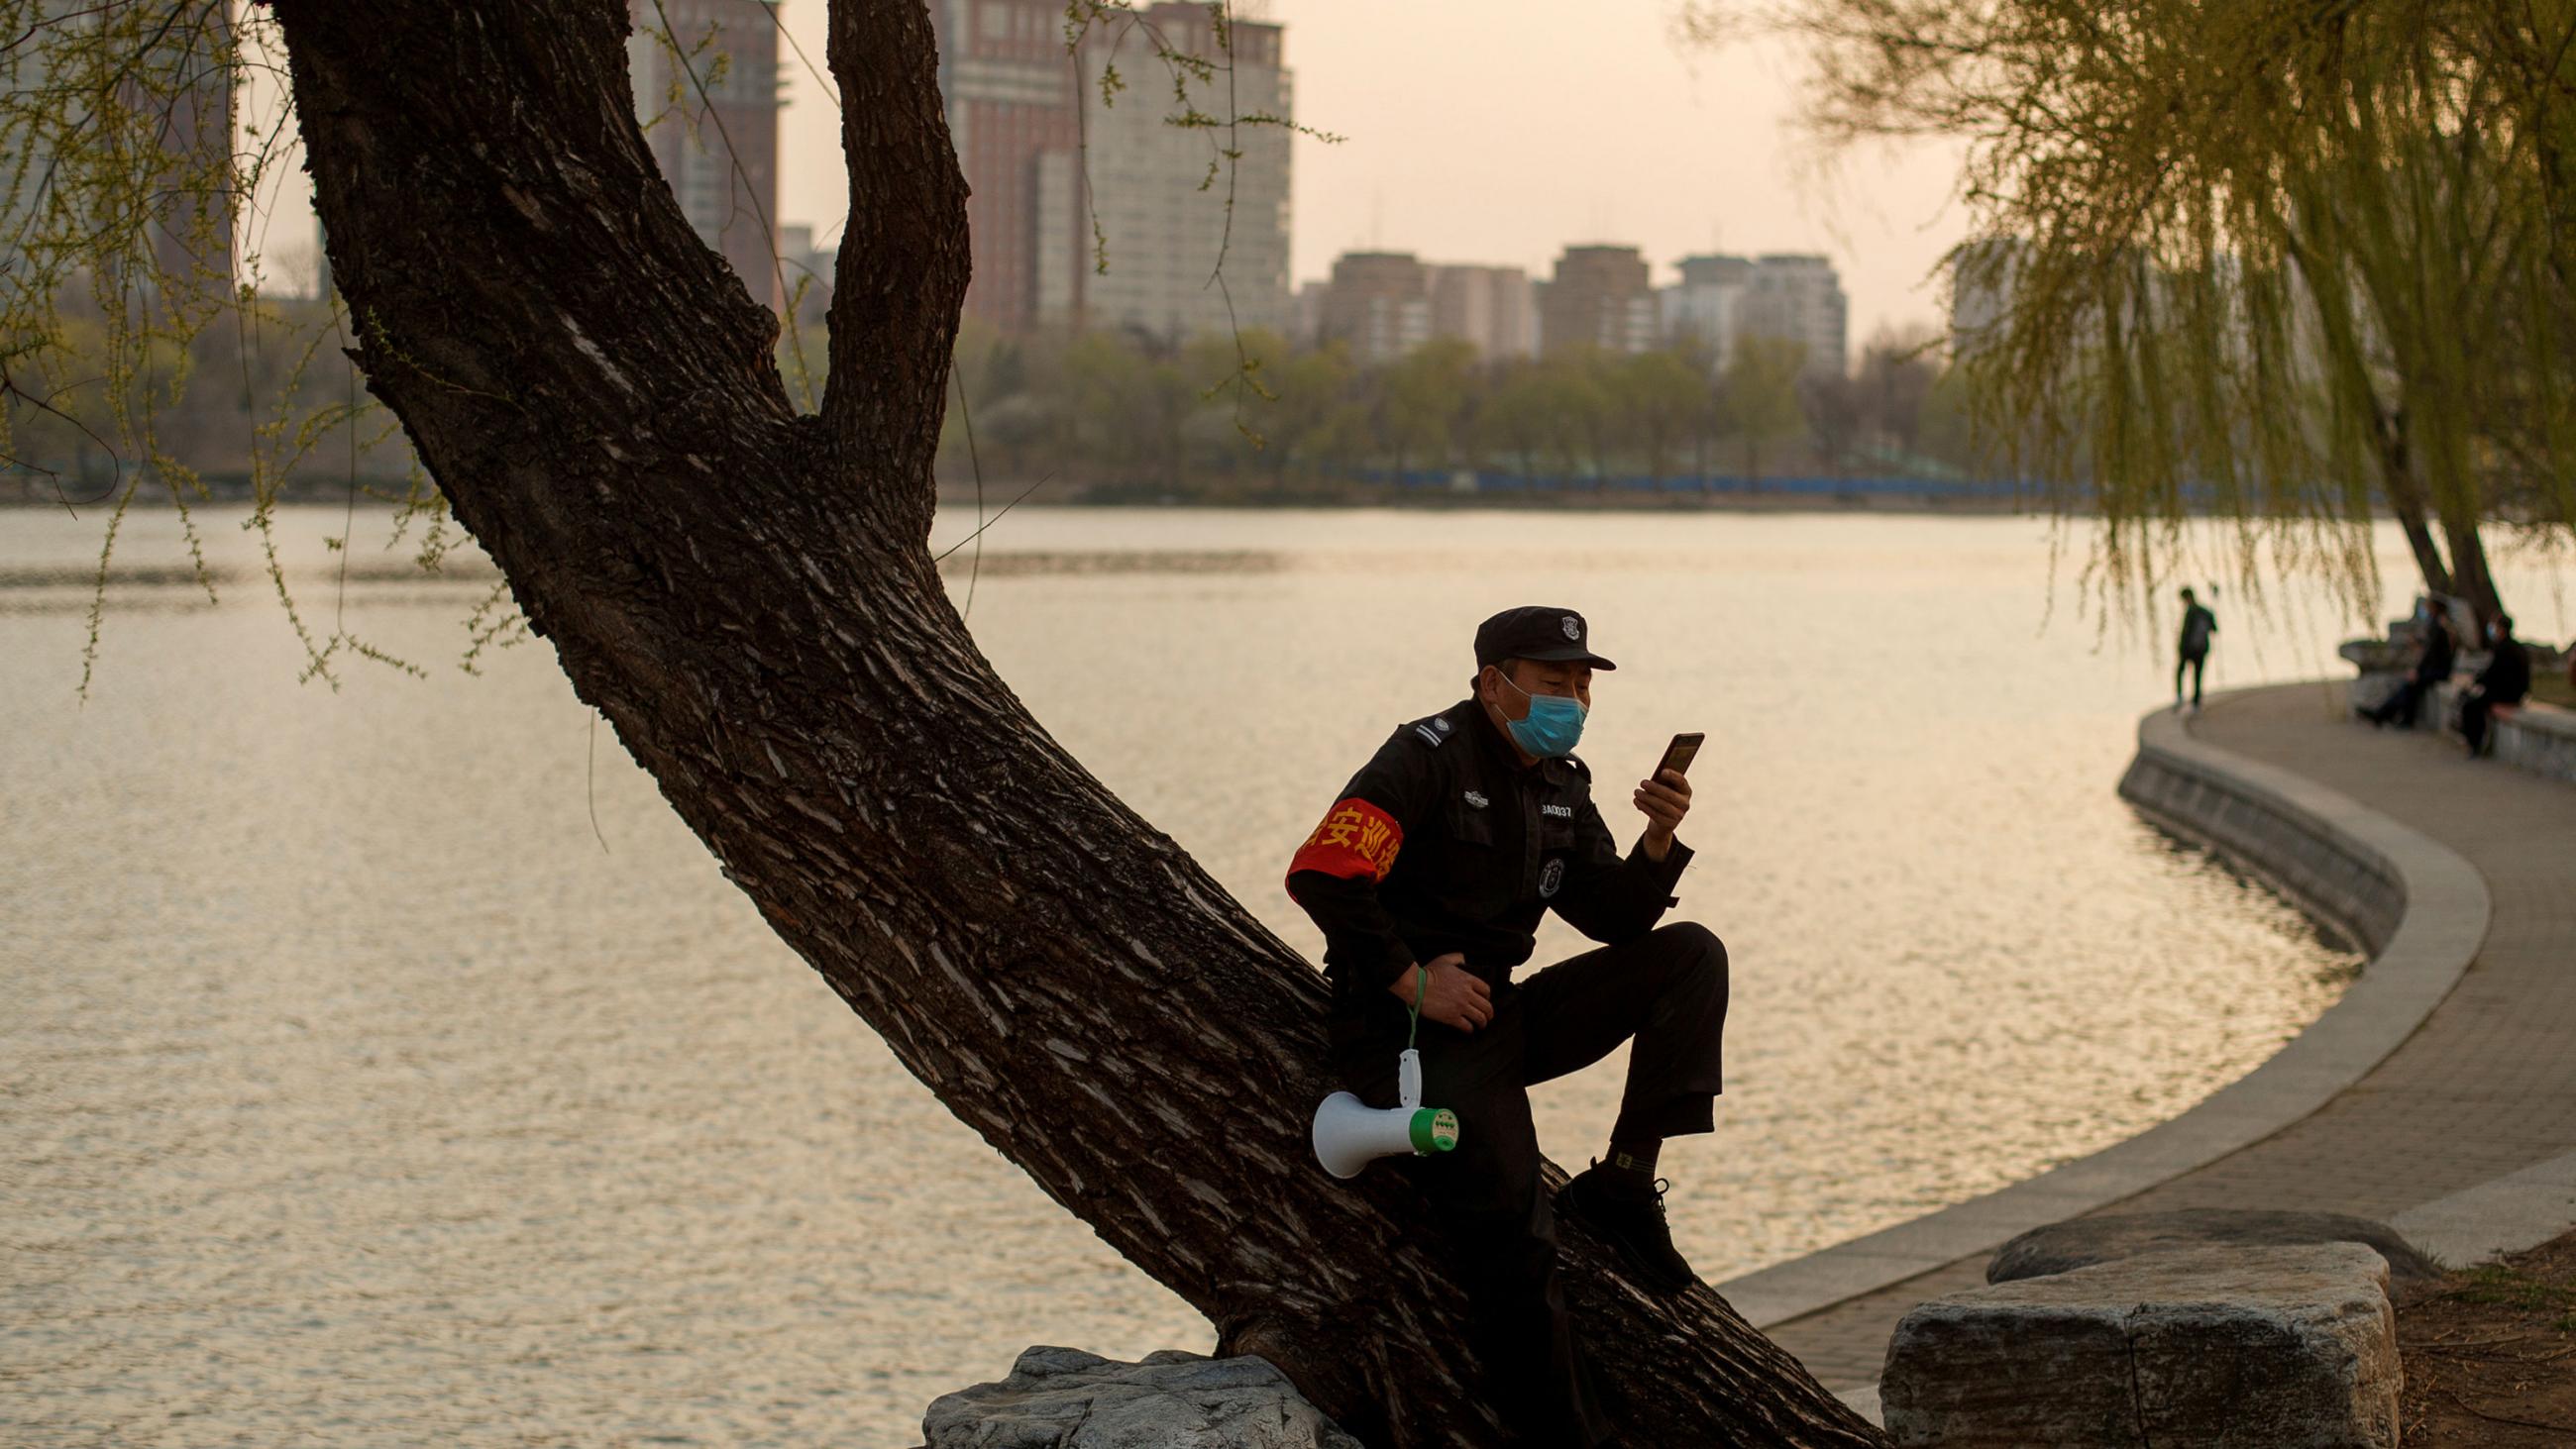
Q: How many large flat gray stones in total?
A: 3